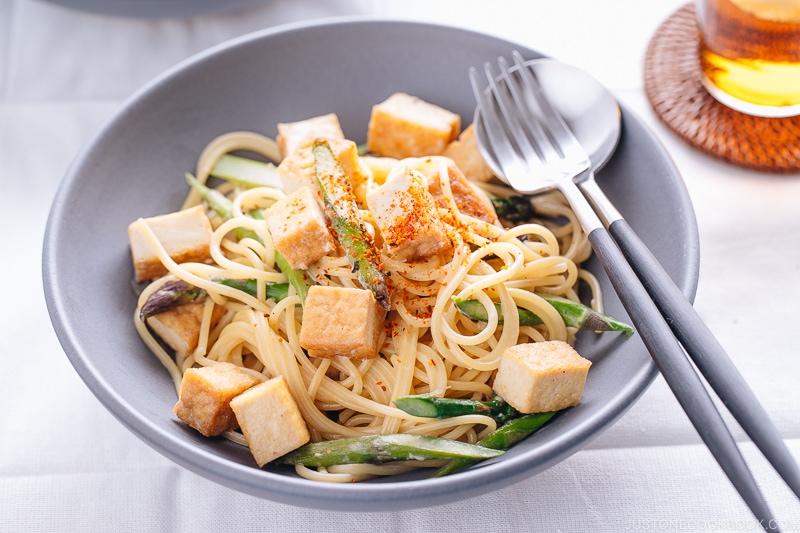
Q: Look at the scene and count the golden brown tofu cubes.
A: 13